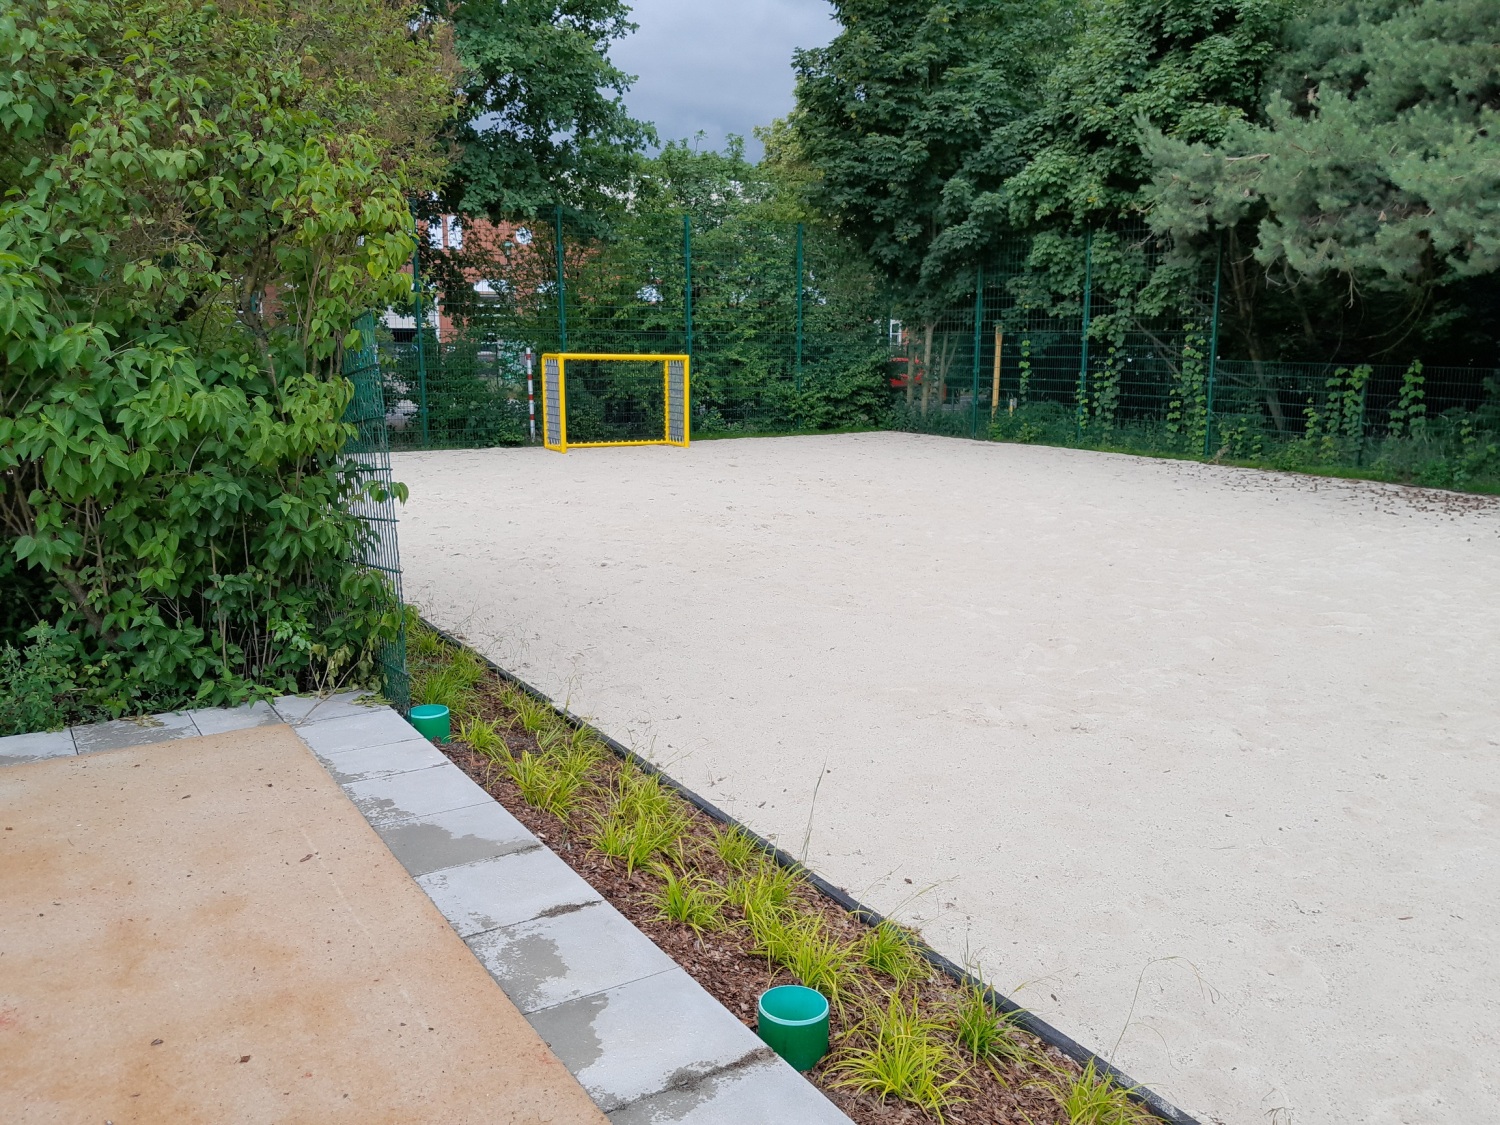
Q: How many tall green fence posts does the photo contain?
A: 7